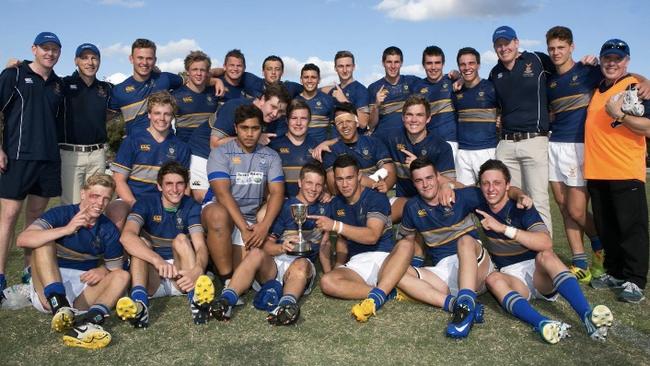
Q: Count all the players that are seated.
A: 6